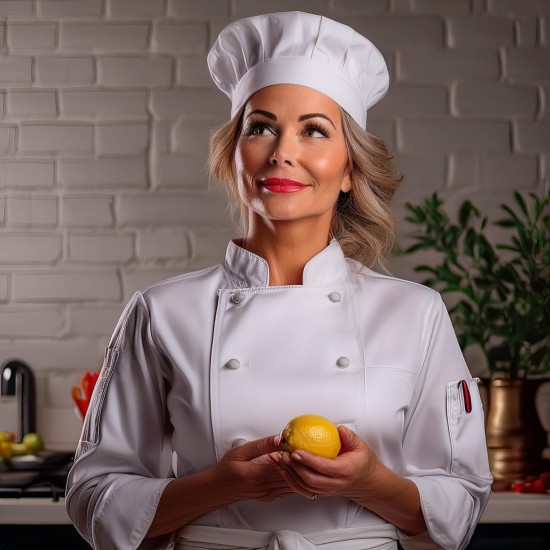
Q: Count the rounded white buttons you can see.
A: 5